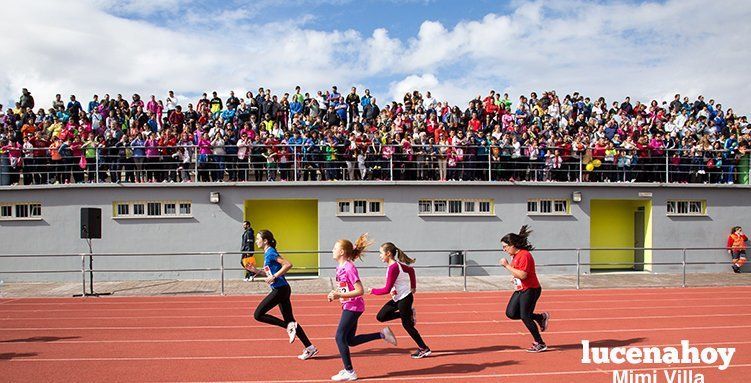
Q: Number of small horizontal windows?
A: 6